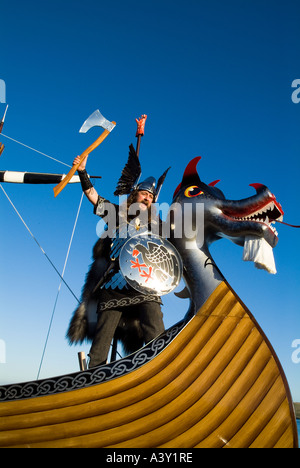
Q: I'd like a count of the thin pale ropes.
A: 3